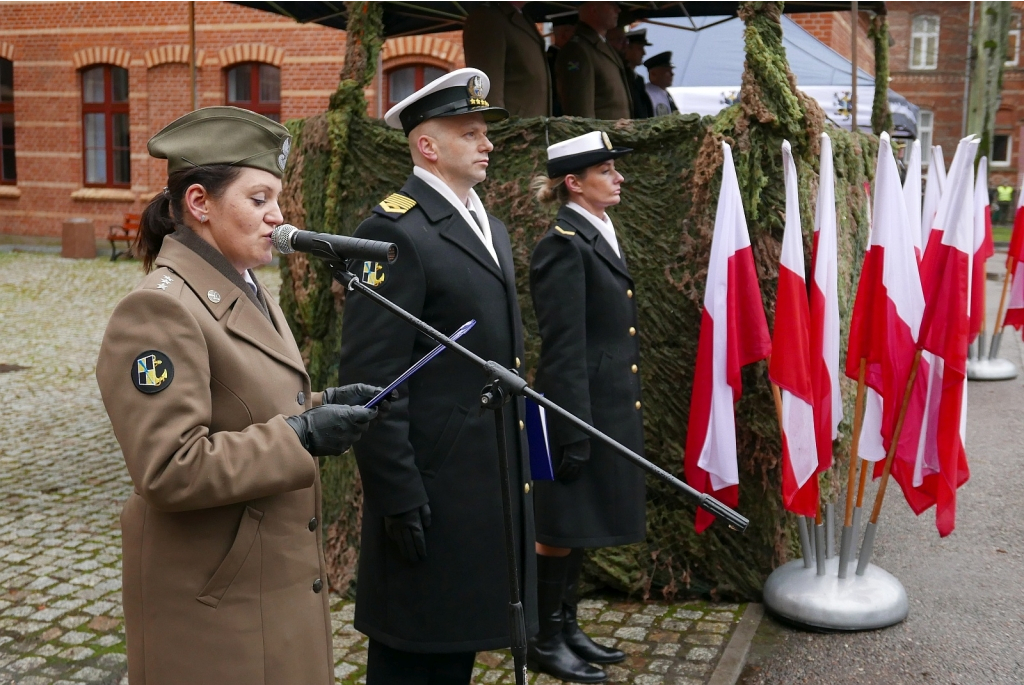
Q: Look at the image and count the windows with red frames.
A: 4